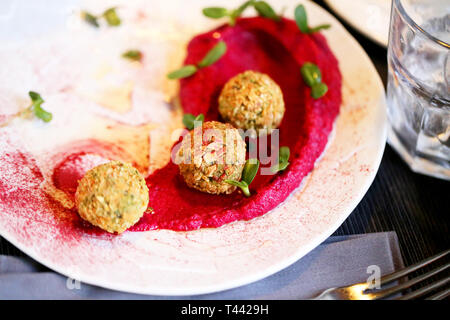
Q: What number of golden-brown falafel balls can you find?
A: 3